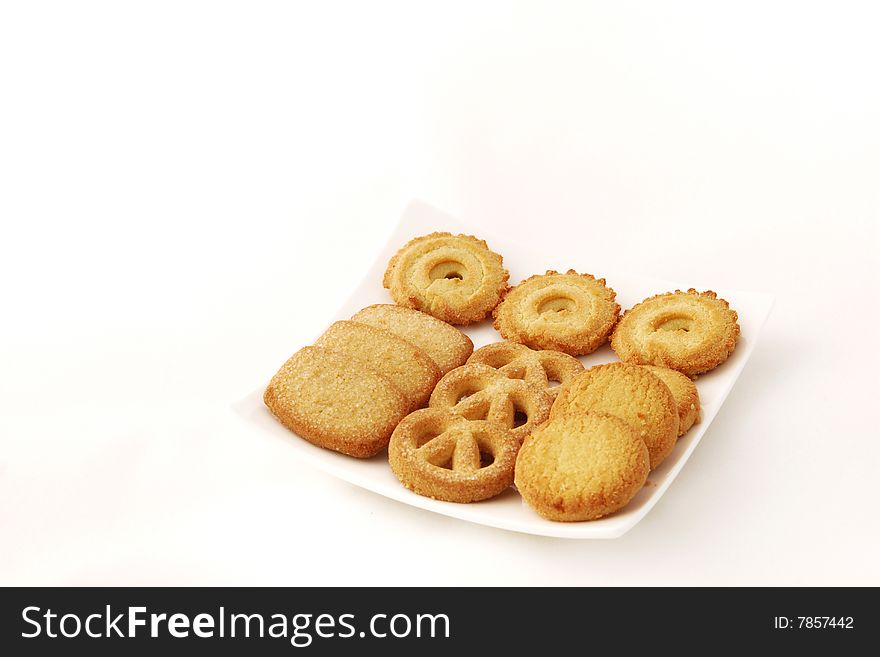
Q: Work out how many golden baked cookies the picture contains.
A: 12